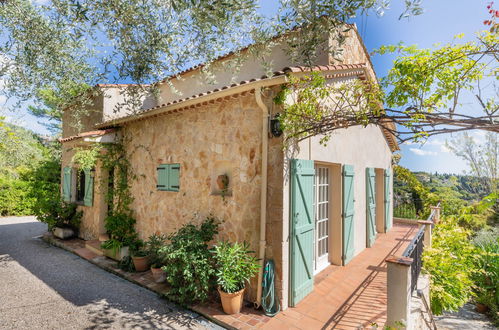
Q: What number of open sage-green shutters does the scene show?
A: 6